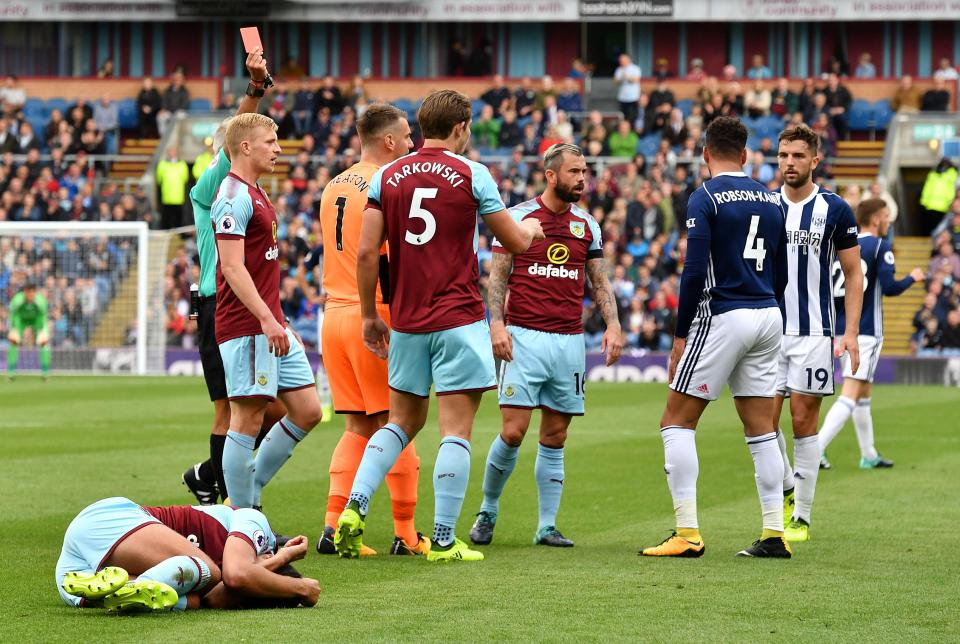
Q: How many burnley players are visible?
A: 5